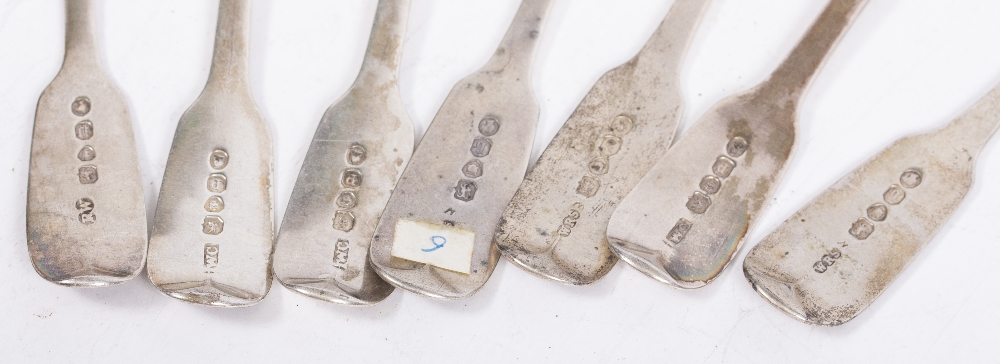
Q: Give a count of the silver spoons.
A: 7